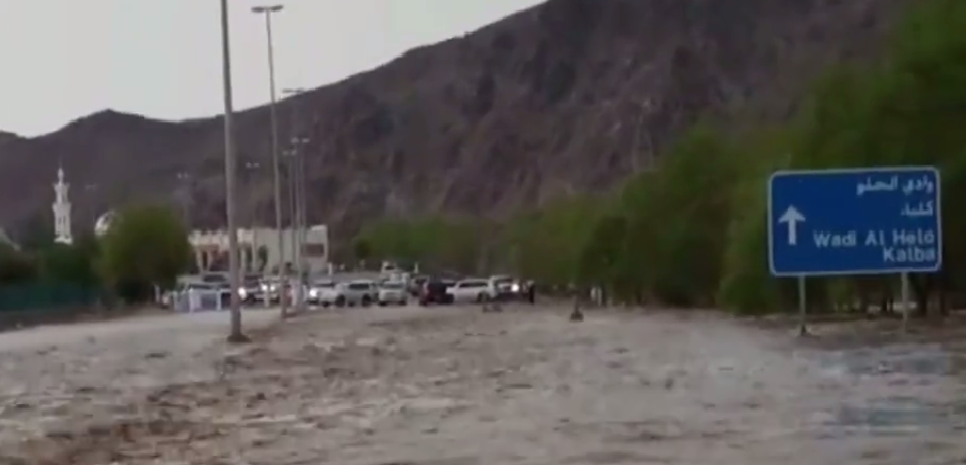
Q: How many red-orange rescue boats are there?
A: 0